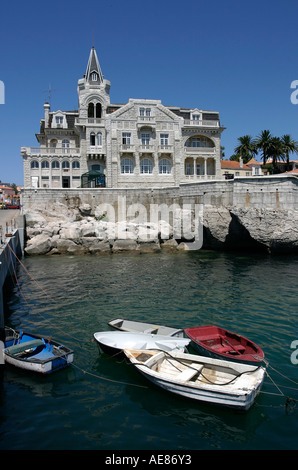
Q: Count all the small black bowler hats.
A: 0